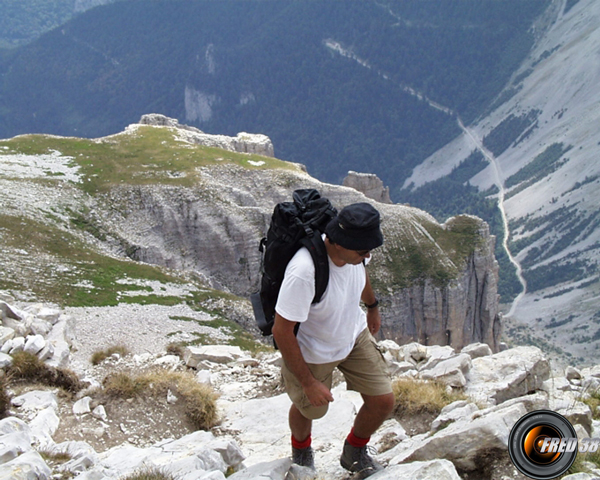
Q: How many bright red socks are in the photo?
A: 2